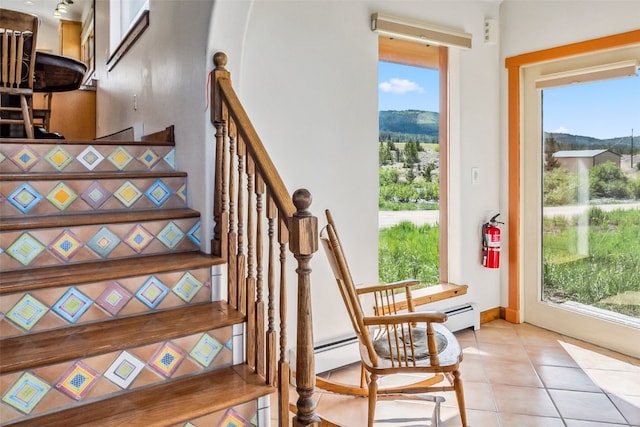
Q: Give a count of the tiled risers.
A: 6